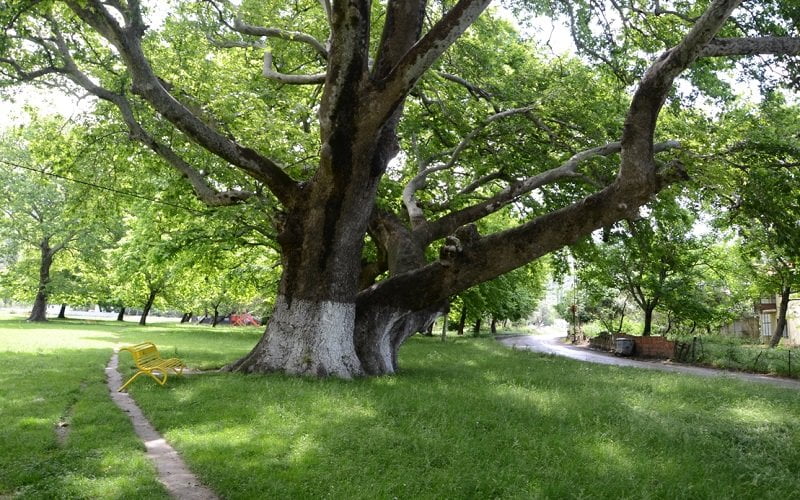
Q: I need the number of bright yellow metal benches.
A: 1